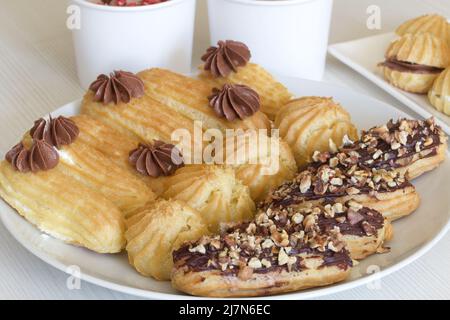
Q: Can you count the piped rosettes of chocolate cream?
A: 6